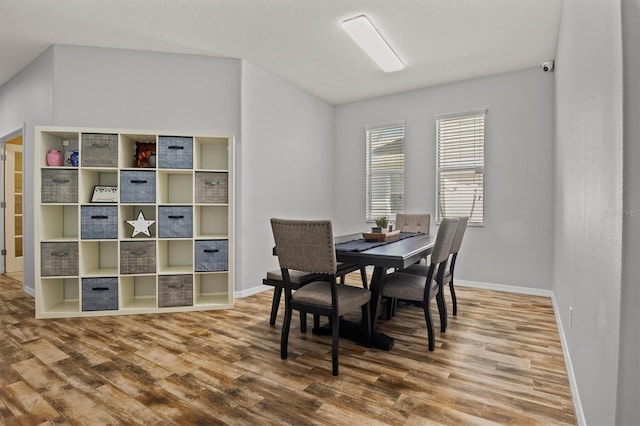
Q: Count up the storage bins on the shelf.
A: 12